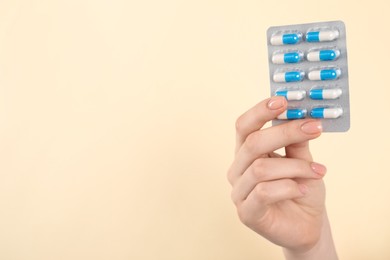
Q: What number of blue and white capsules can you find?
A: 10